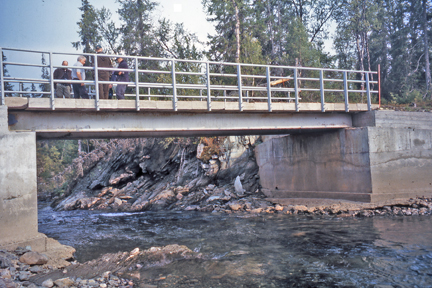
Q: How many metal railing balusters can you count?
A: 12